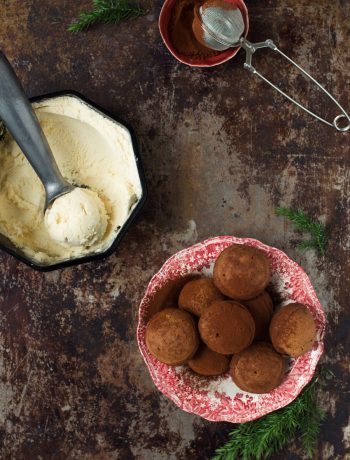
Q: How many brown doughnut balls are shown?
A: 8